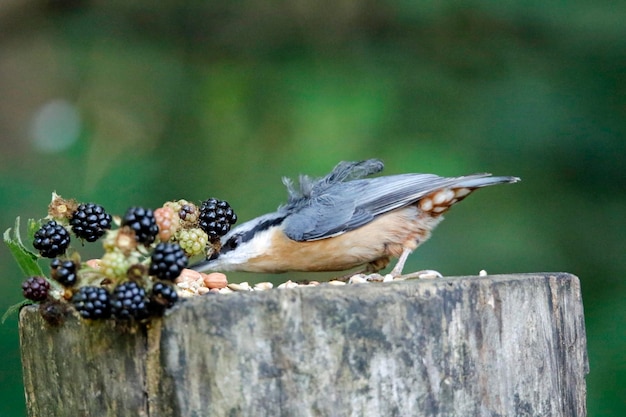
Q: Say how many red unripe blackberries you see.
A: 1